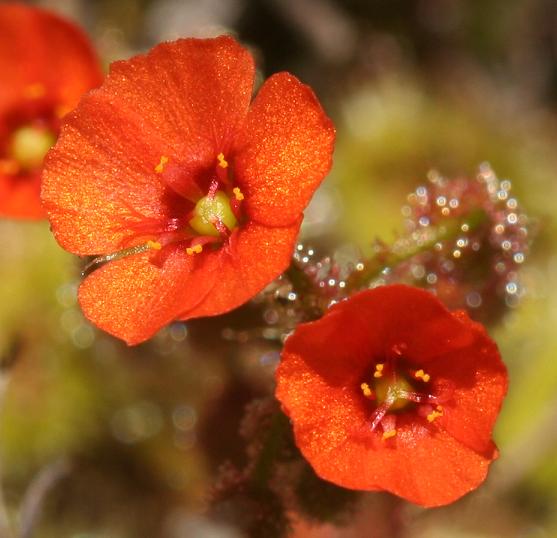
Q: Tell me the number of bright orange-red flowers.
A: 3